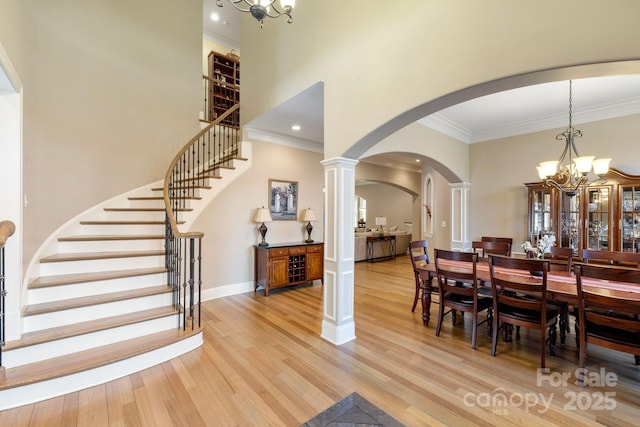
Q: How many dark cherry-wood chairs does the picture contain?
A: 8